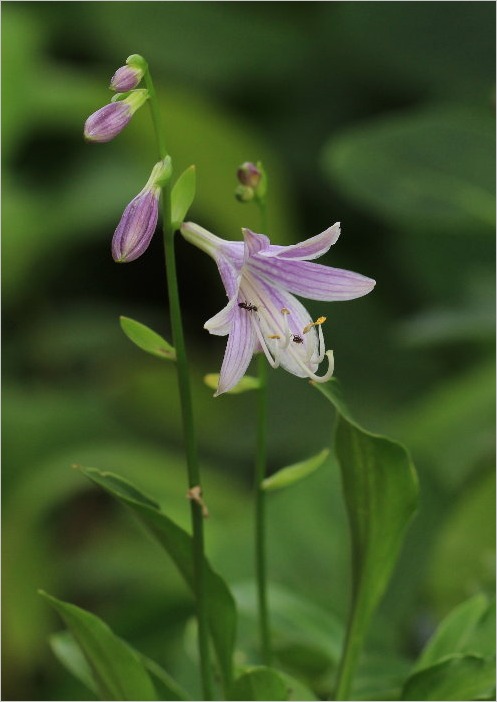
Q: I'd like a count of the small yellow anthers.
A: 4